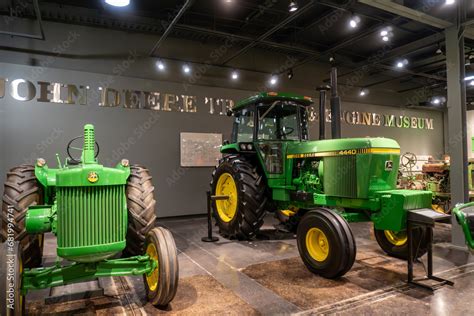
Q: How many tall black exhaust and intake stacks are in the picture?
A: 2